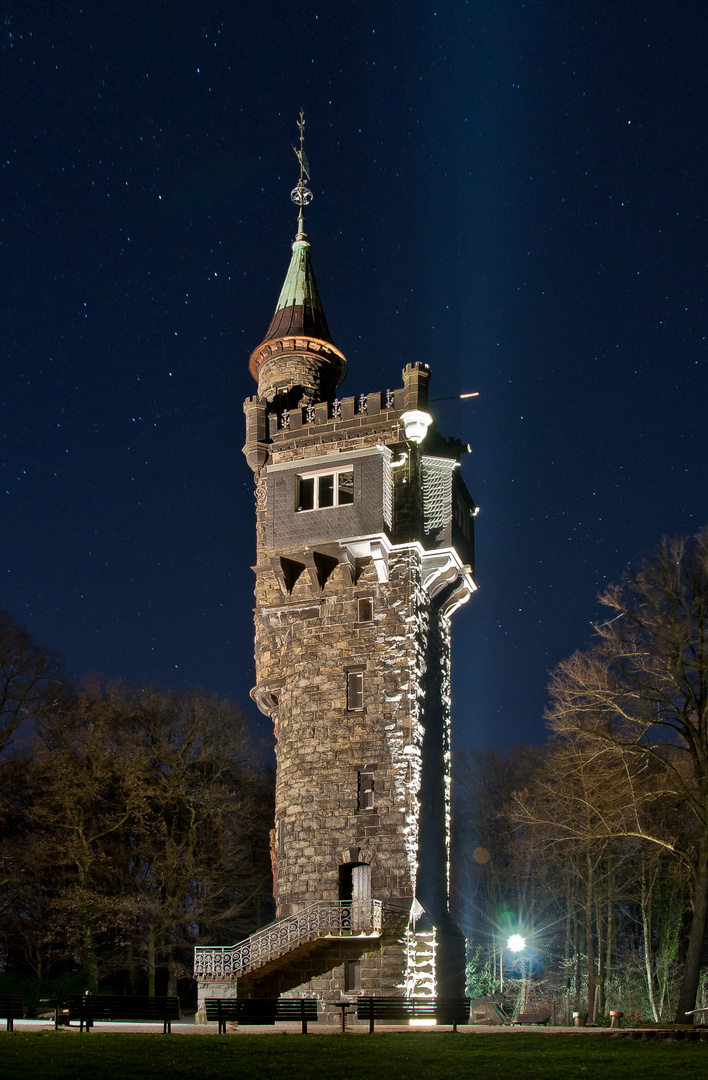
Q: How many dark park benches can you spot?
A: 4